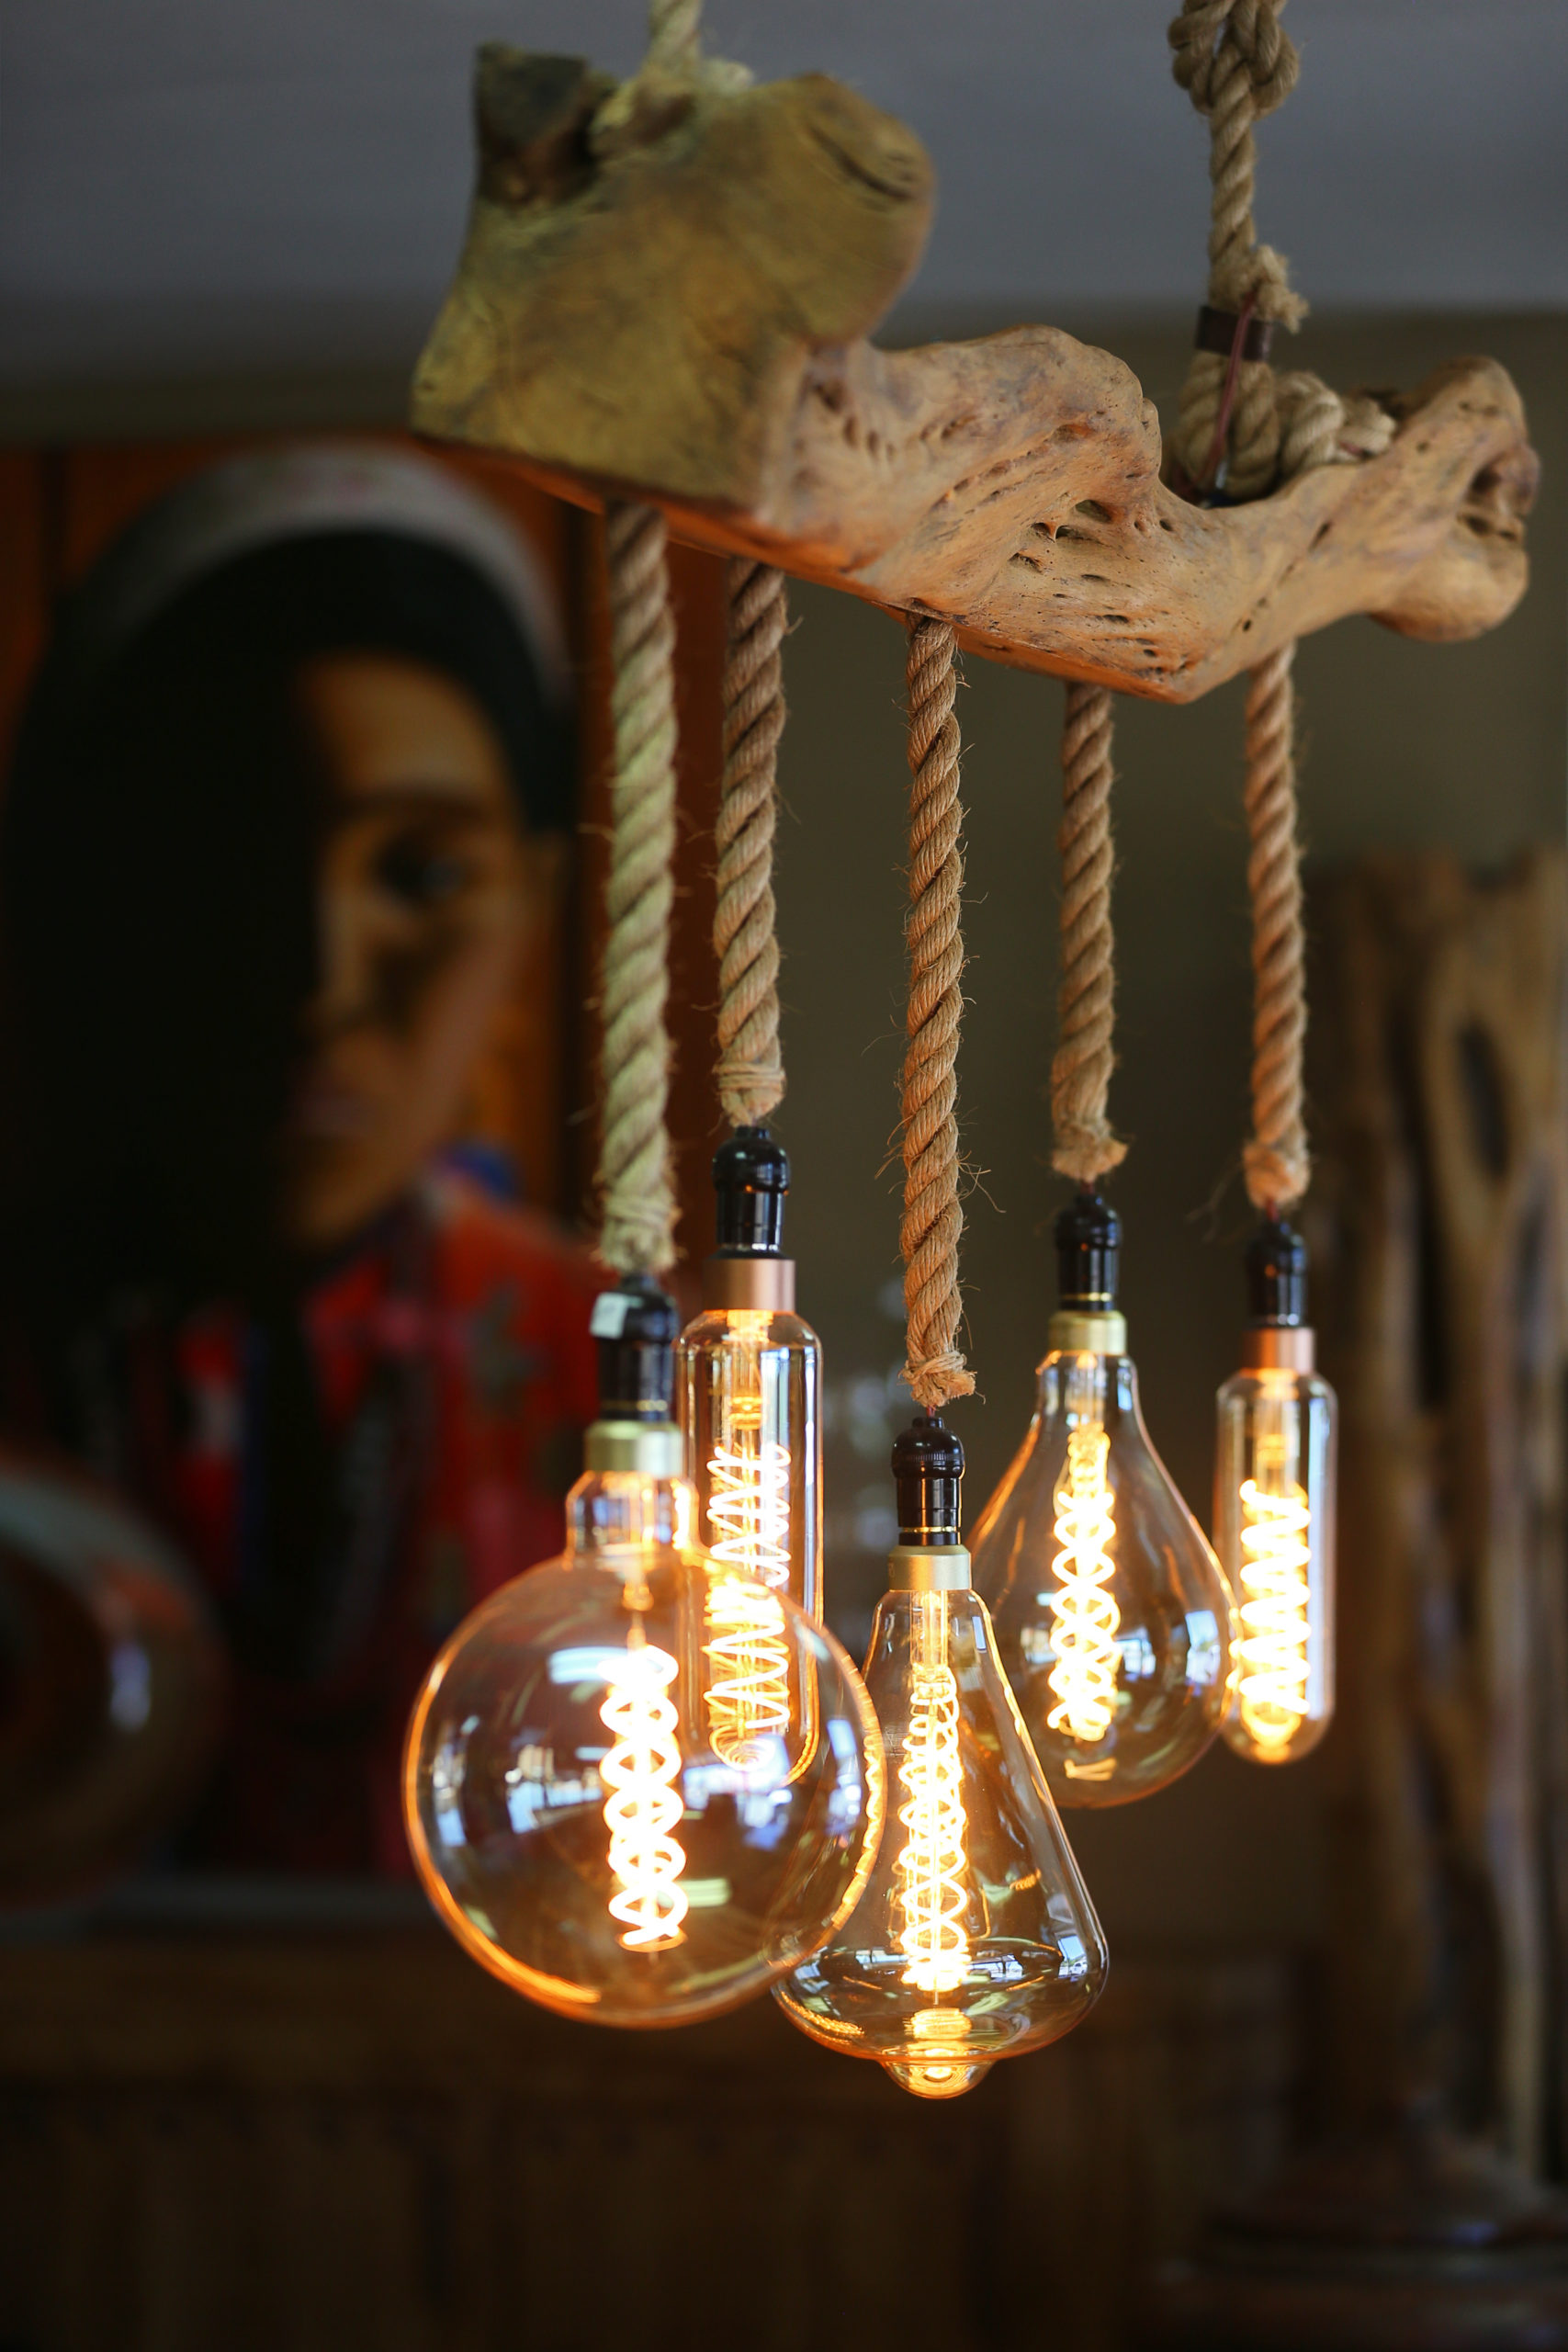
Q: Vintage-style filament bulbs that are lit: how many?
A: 5